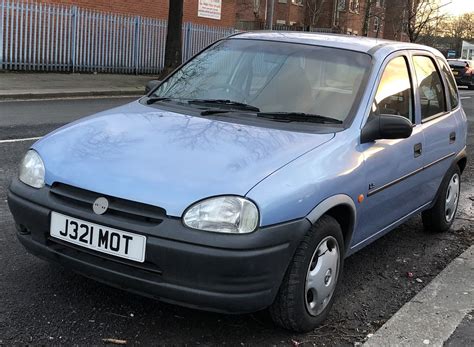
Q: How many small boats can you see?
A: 0